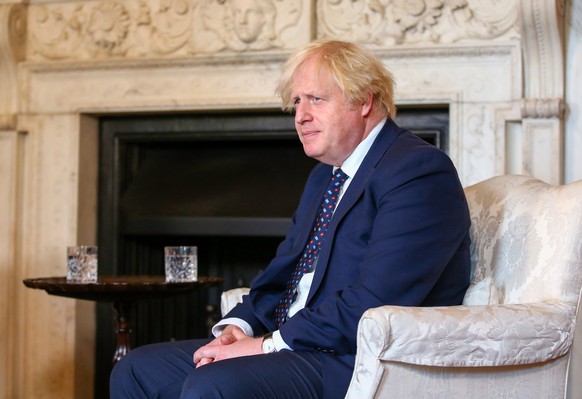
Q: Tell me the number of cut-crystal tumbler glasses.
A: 2